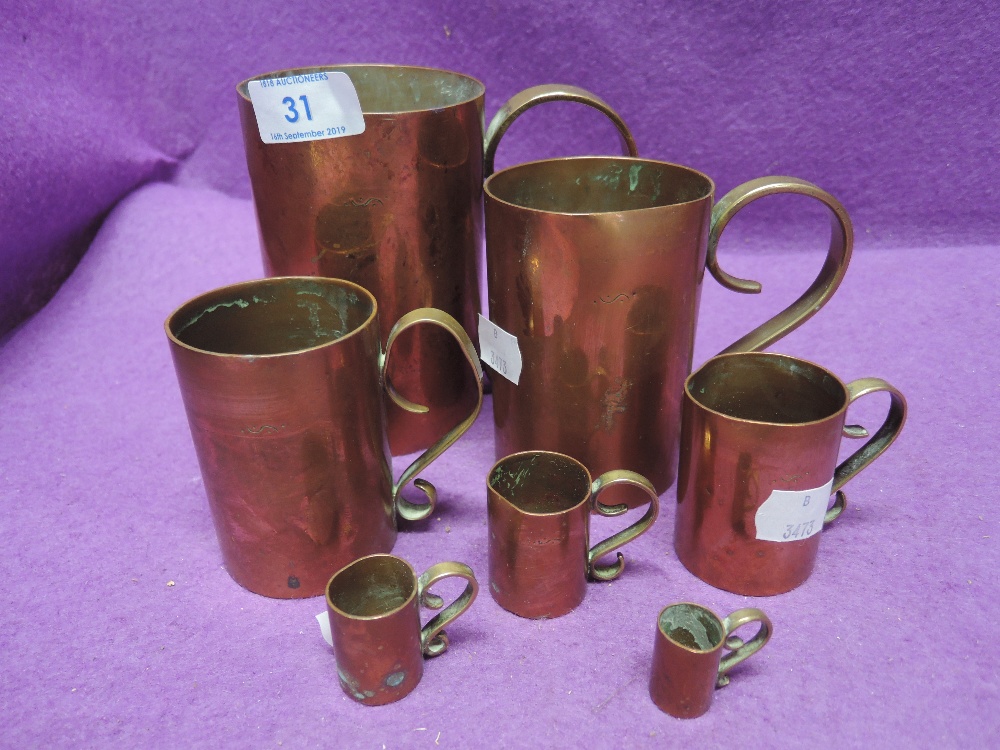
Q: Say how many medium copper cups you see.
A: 2